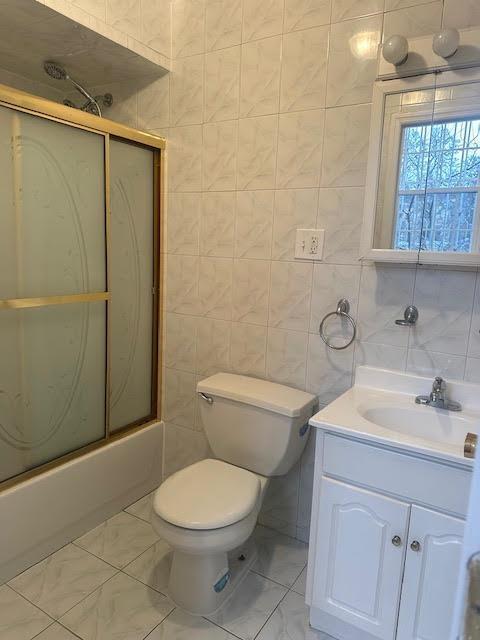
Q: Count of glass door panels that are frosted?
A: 2